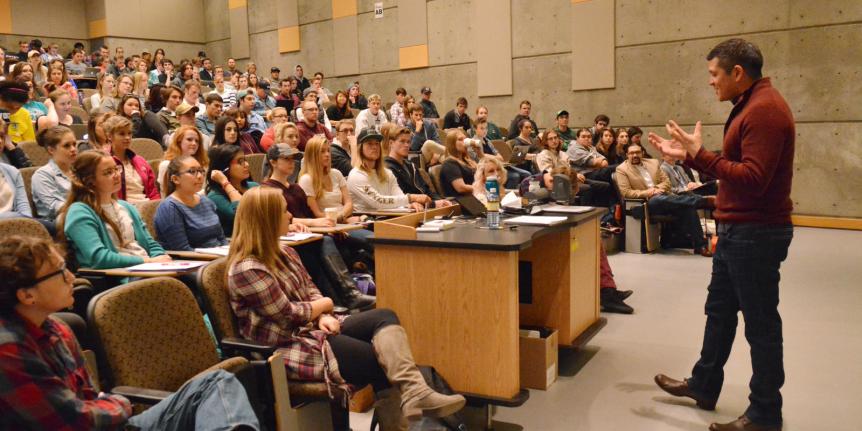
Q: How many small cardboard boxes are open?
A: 1